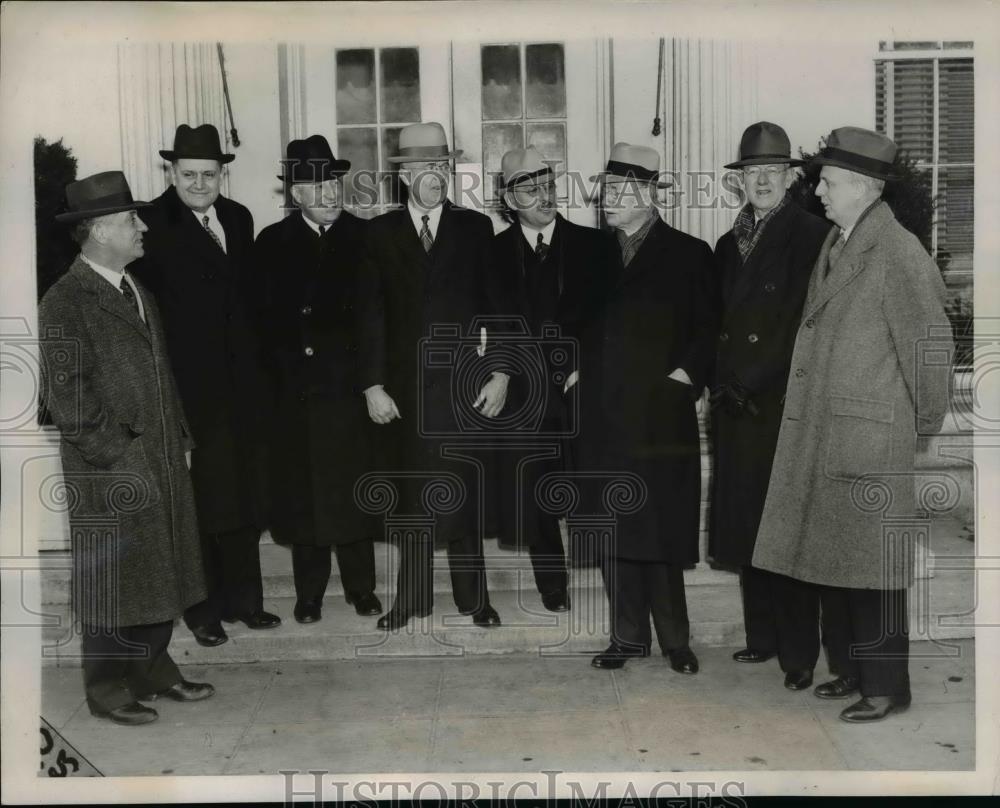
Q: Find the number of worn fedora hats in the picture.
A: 8